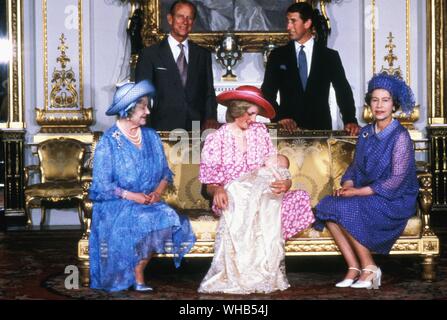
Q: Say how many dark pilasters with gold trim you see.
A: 2